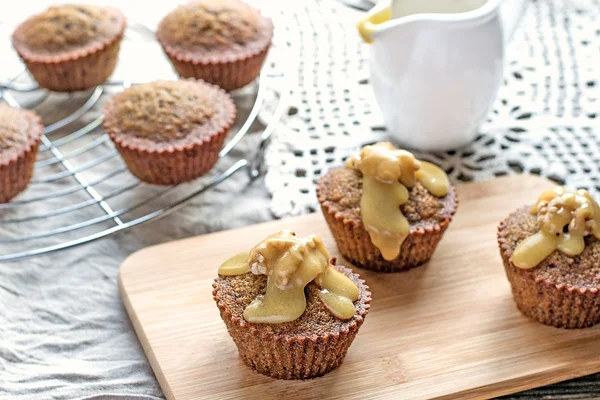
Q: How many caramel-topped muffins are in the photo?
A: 3